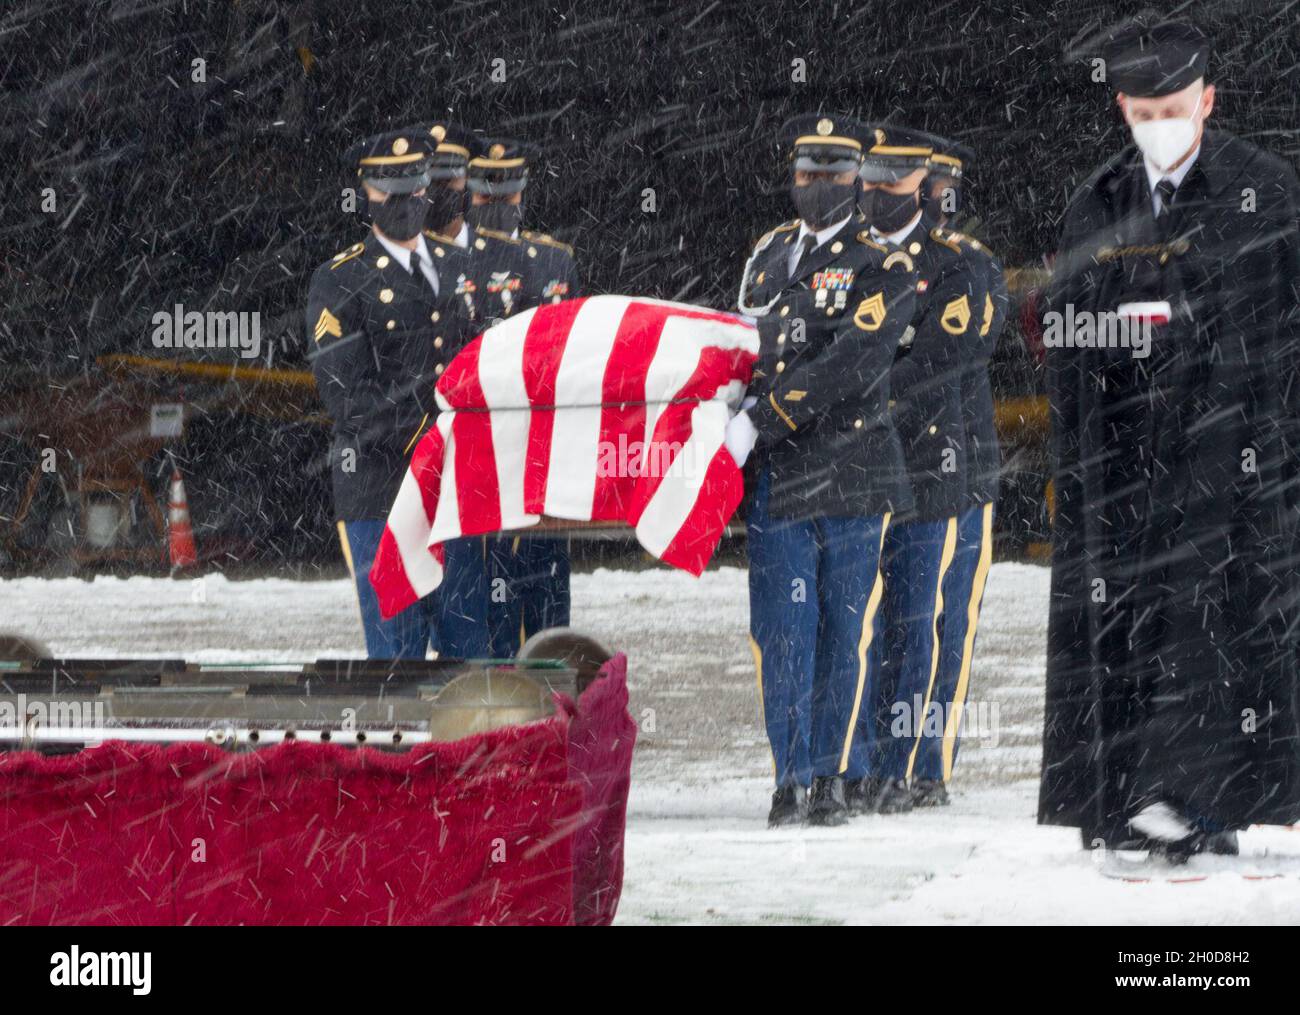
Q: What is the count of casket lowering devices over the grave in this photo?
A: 1